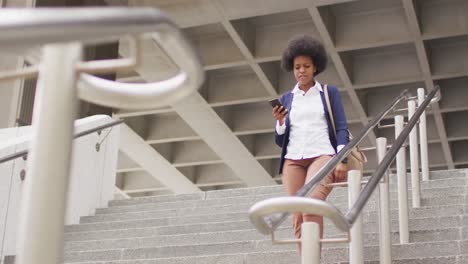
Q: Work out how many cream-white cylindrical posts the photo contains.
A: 7